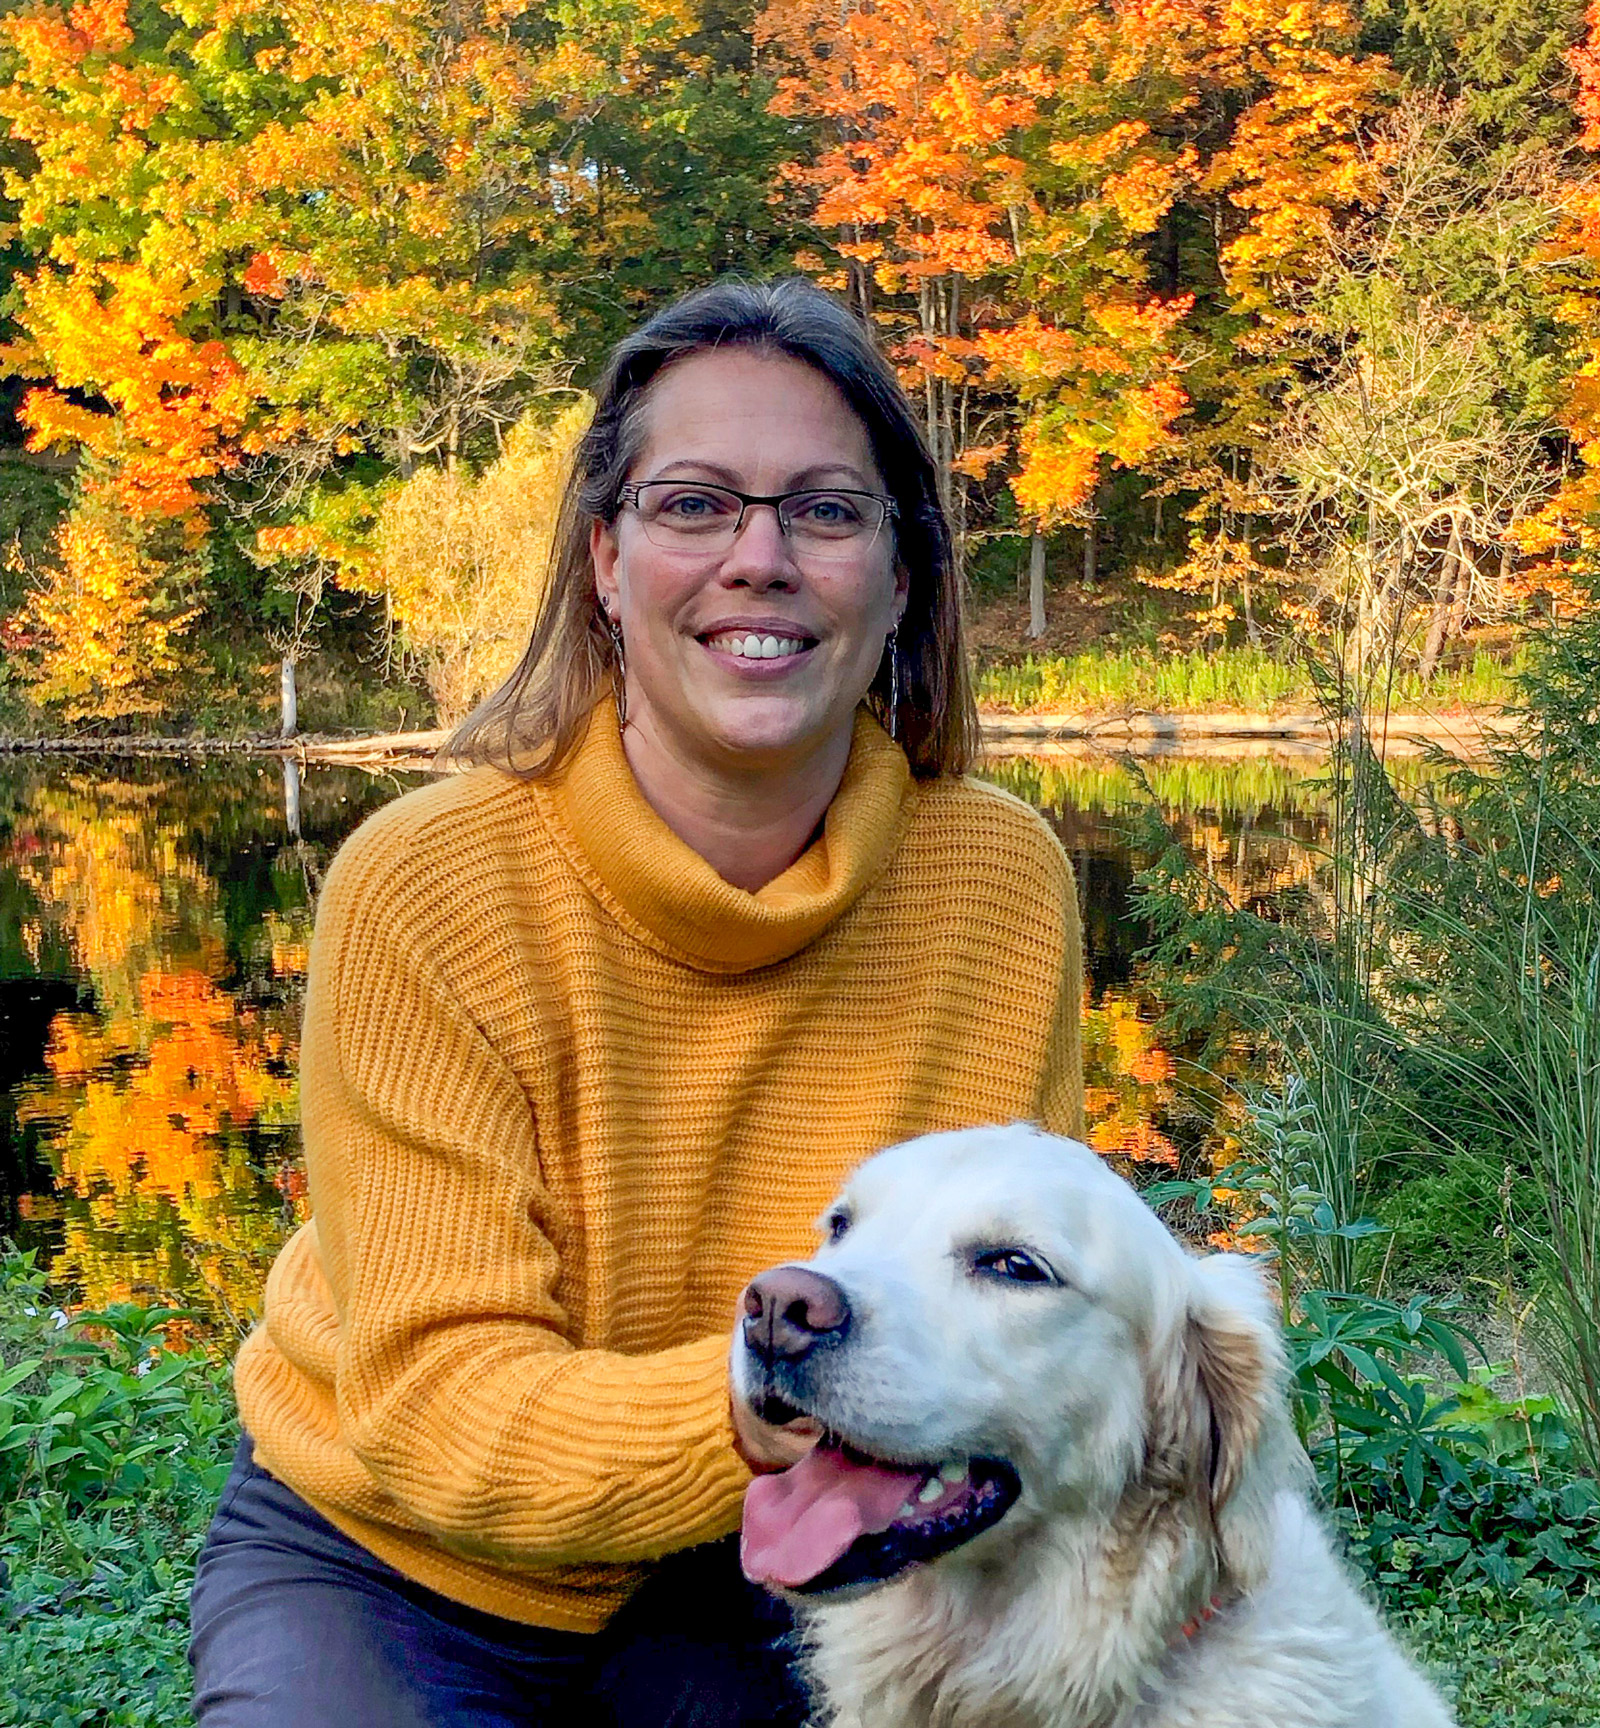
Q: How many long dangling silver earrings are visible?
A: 2